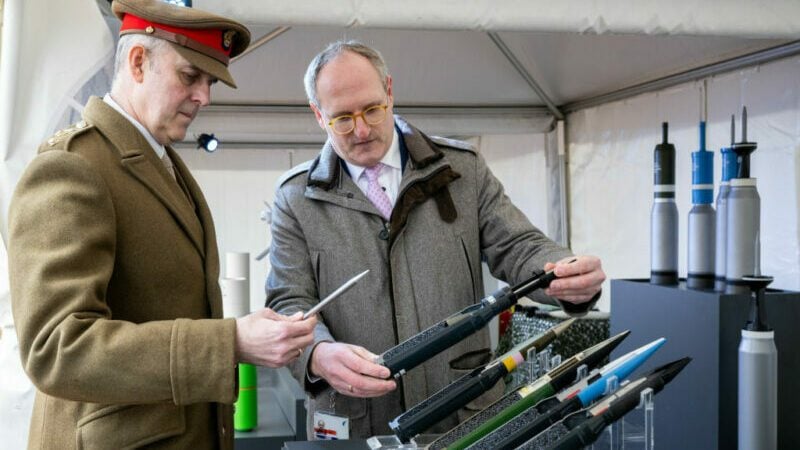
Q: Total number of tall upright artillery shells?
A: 5